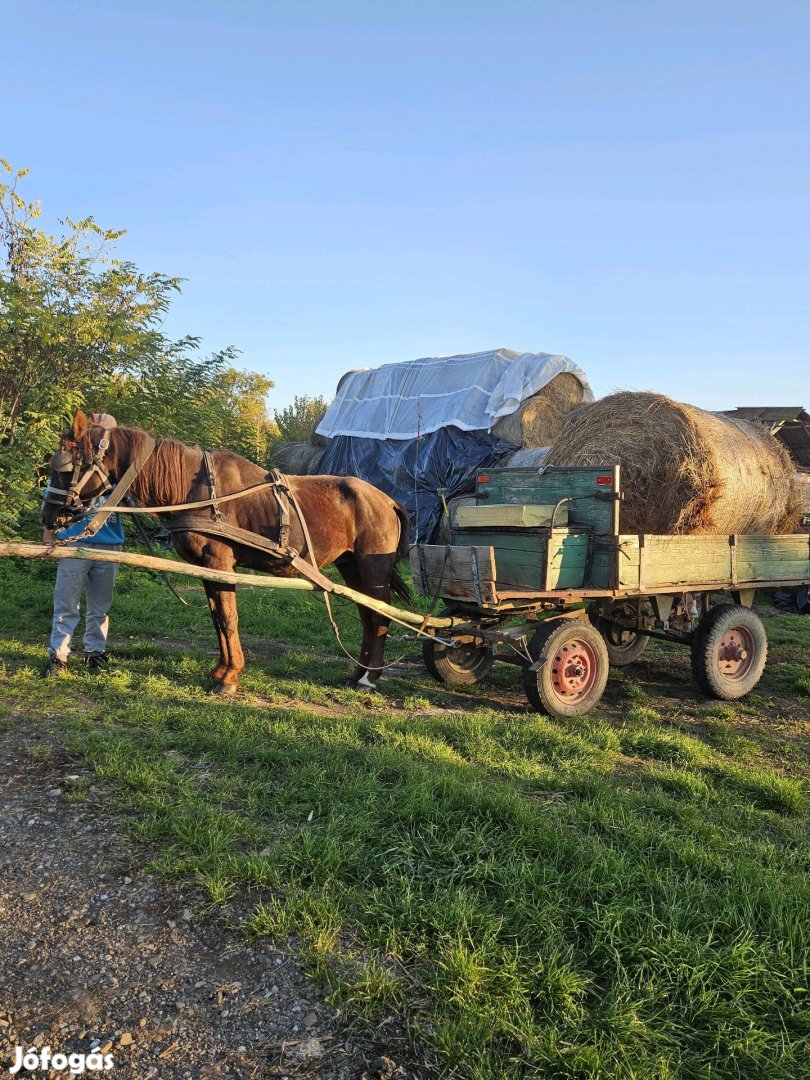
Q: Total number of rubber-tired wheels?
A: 4